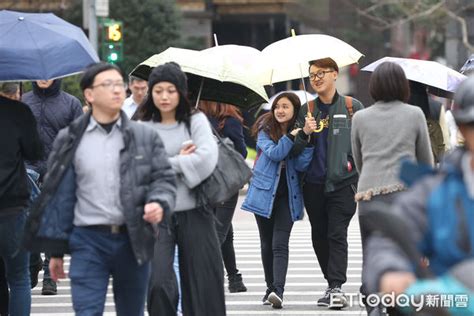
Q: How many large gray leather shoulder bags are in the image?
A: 1